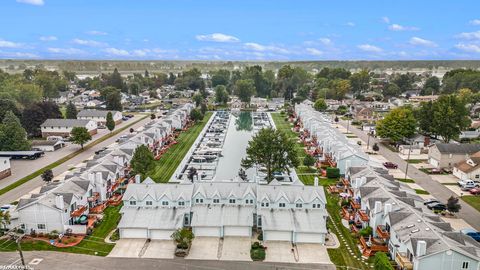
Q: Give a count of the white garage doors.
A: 6